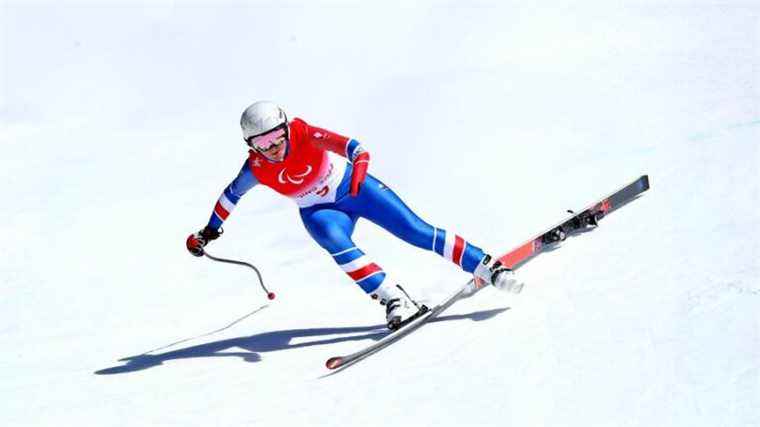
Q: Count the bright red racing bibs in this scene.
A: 1